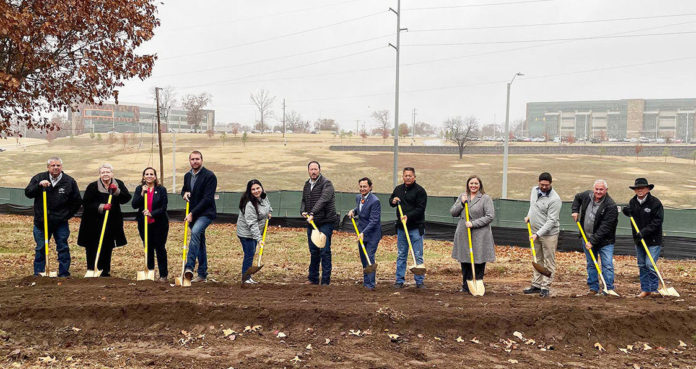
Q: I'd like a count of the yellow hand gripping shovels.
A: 12